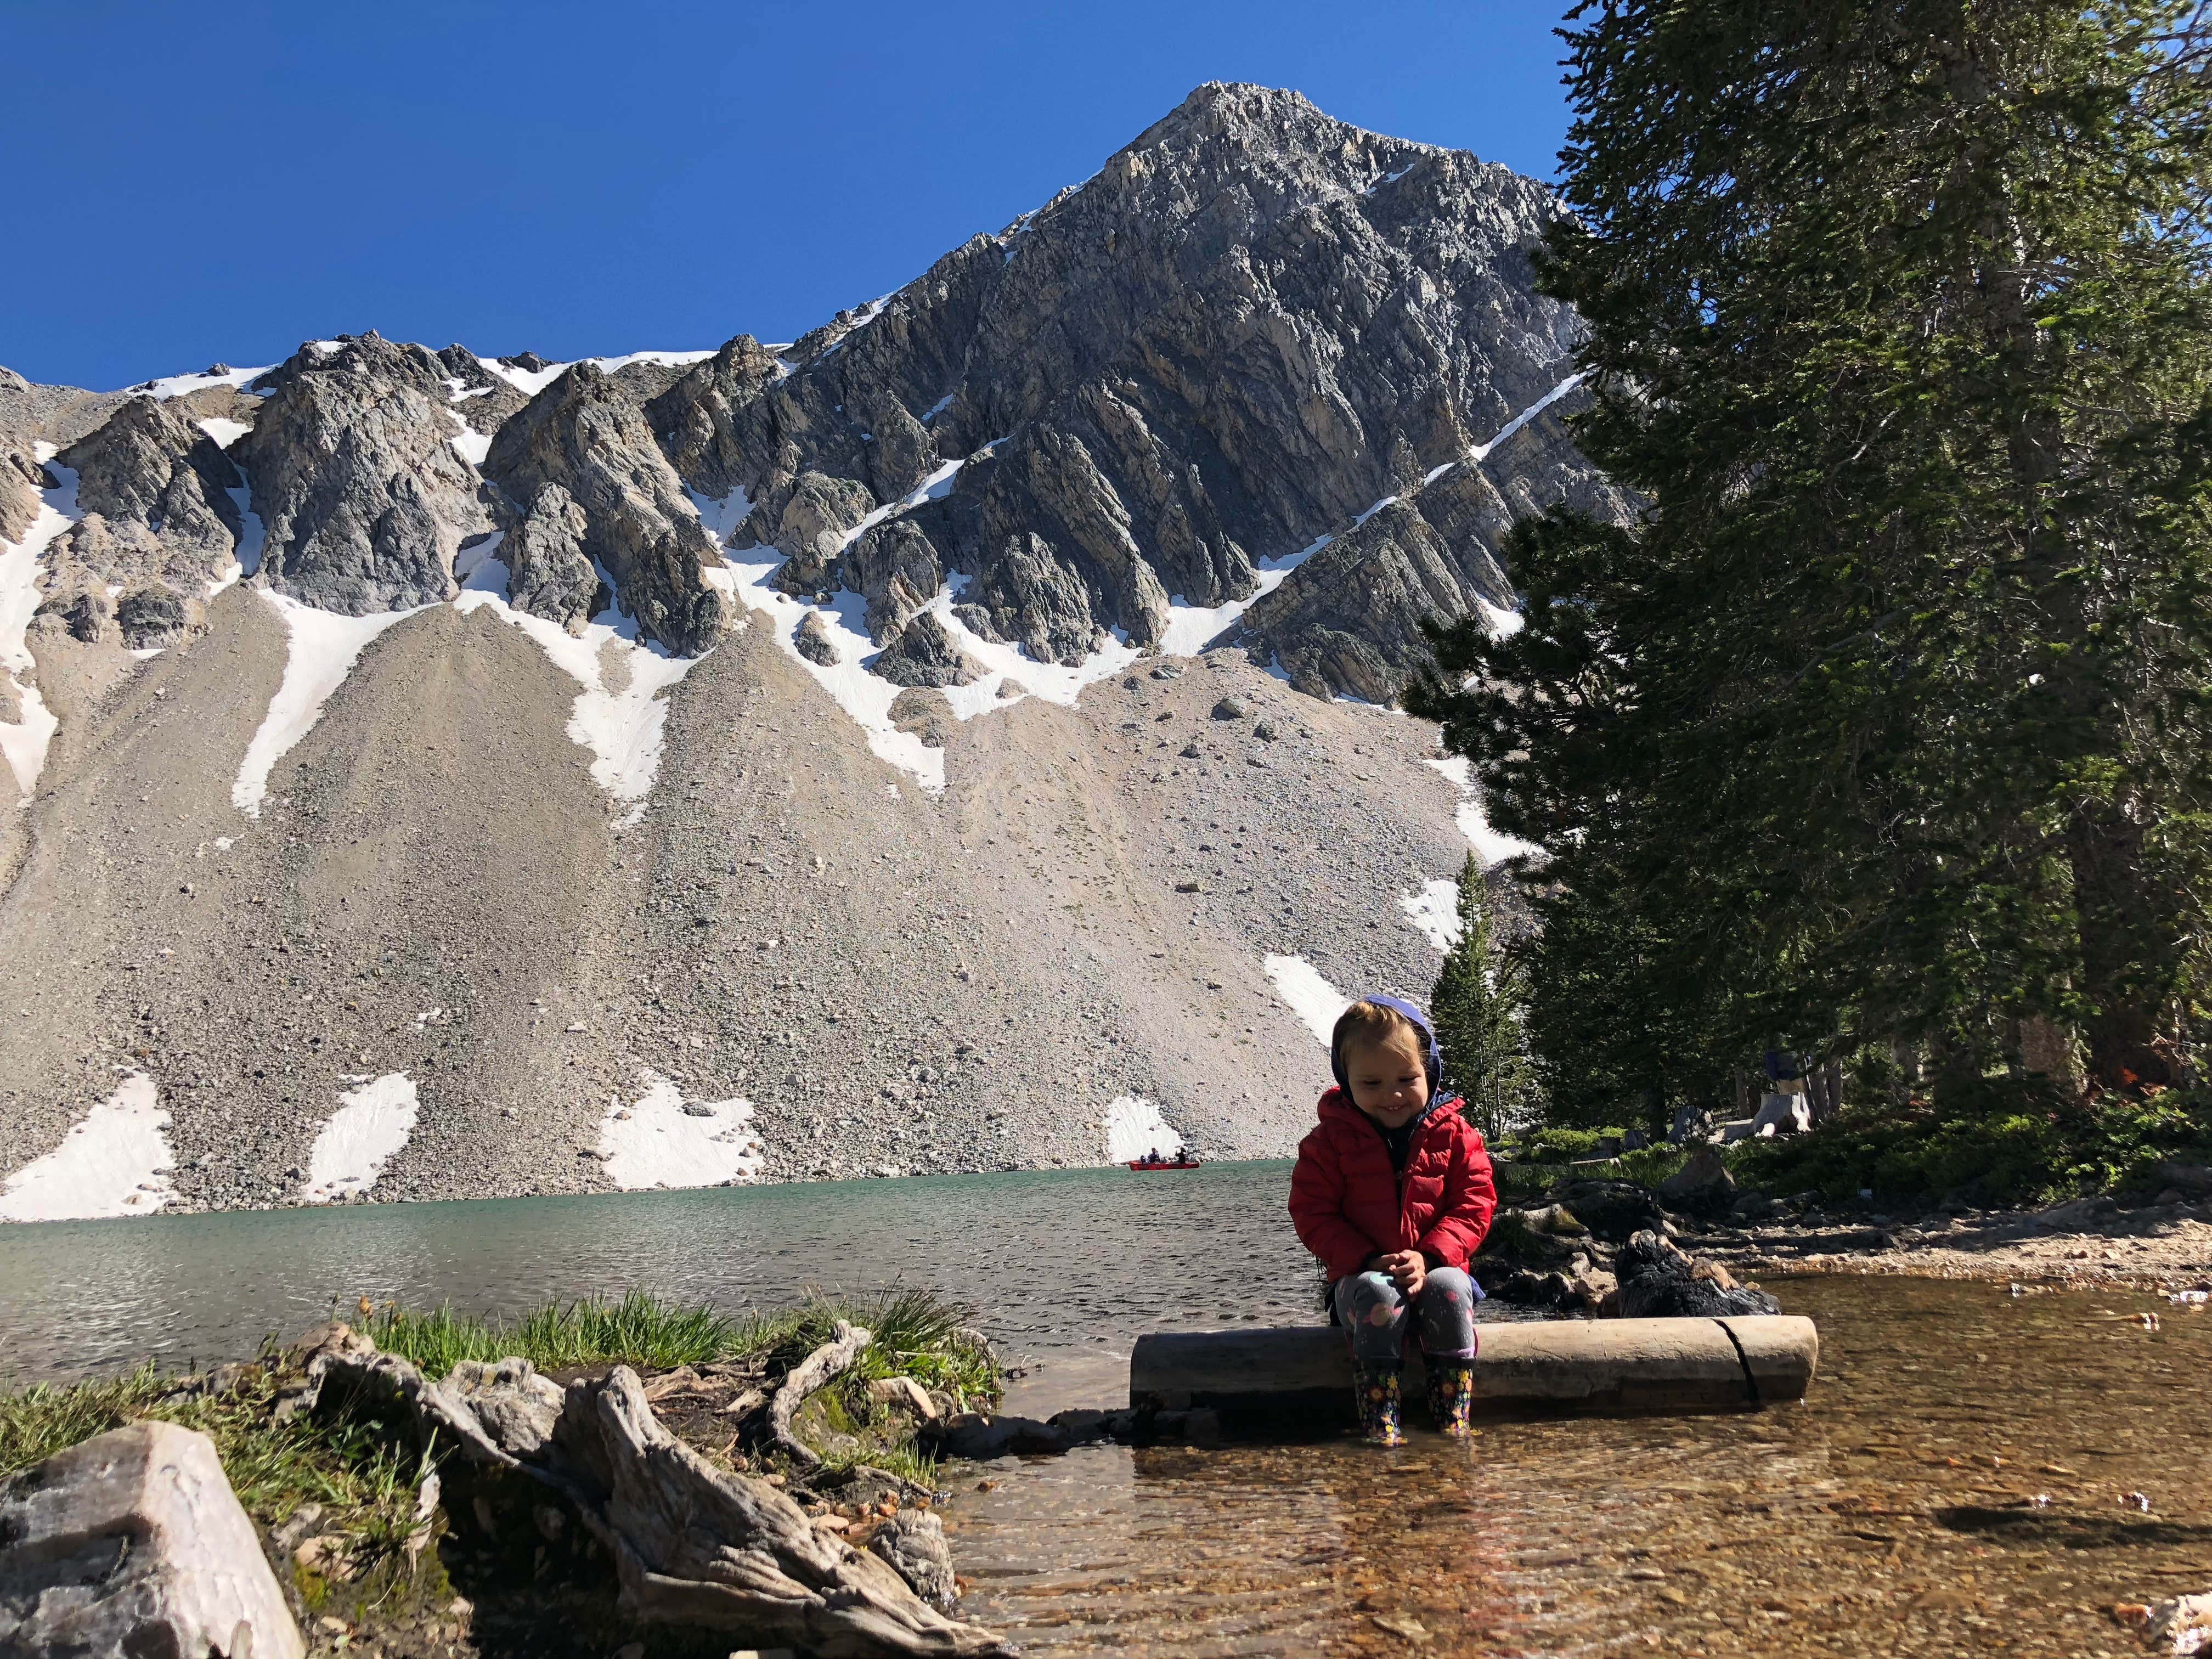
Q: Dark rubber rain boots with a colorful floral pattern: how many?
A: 2